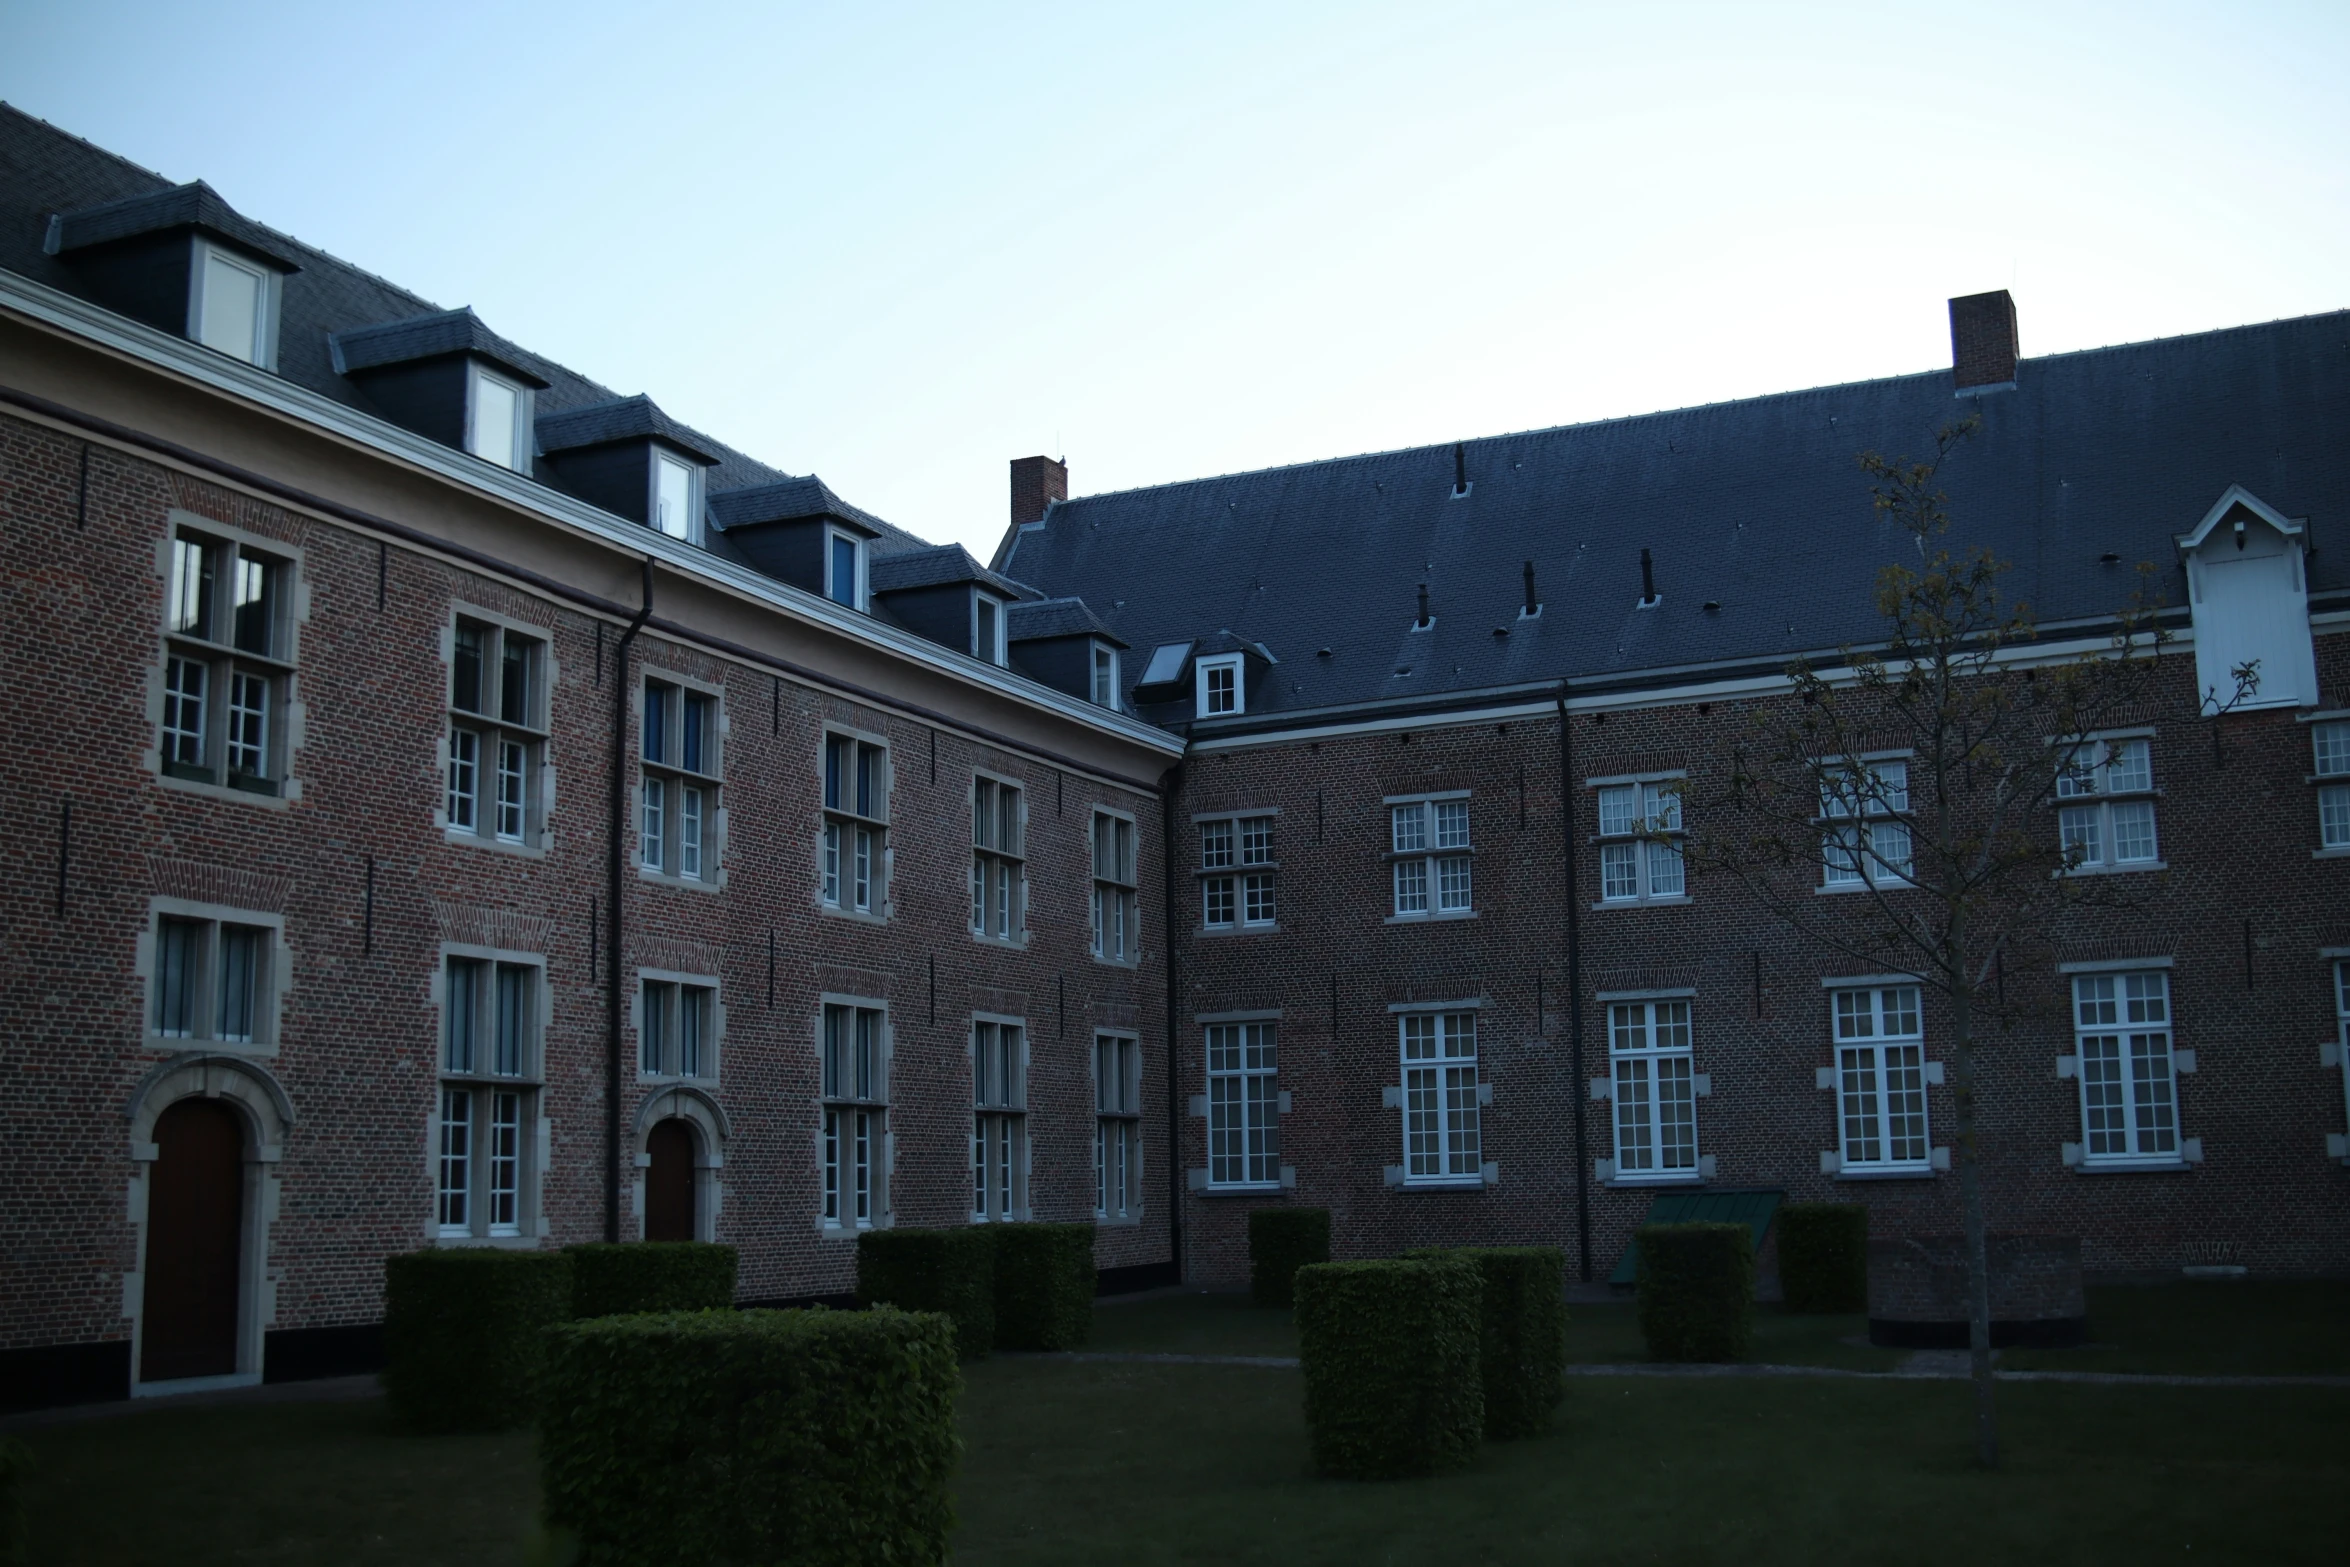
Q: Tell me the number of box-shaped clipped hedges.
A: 10